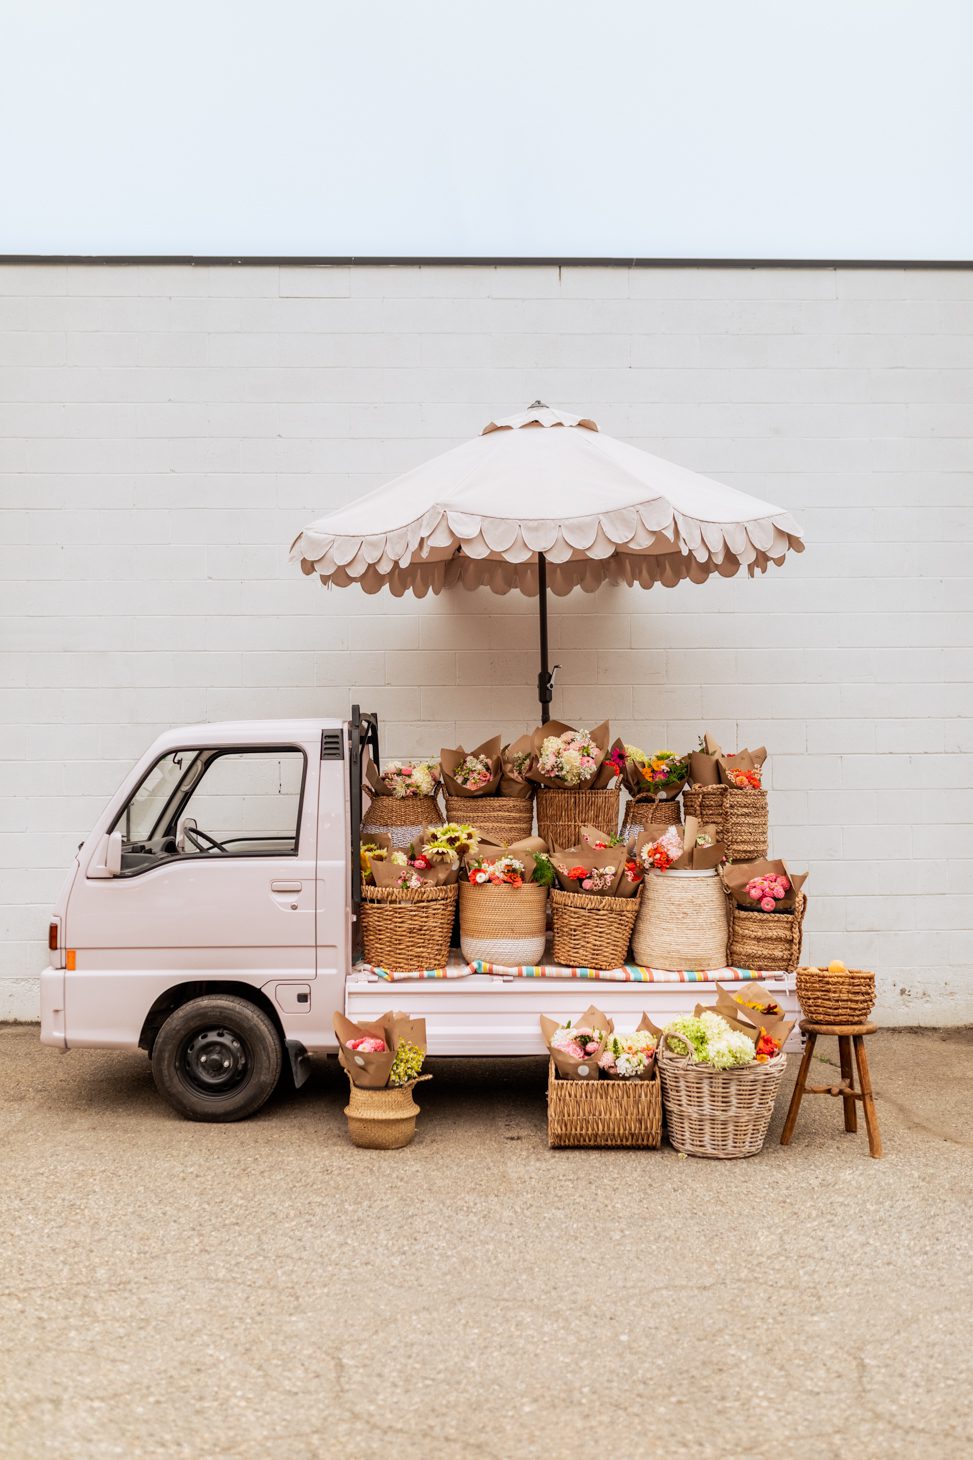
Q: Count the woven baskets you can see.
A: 14